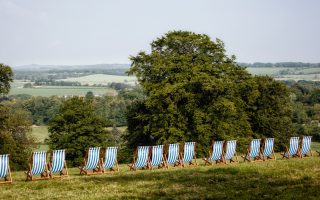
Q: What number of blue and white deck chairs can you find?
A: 15